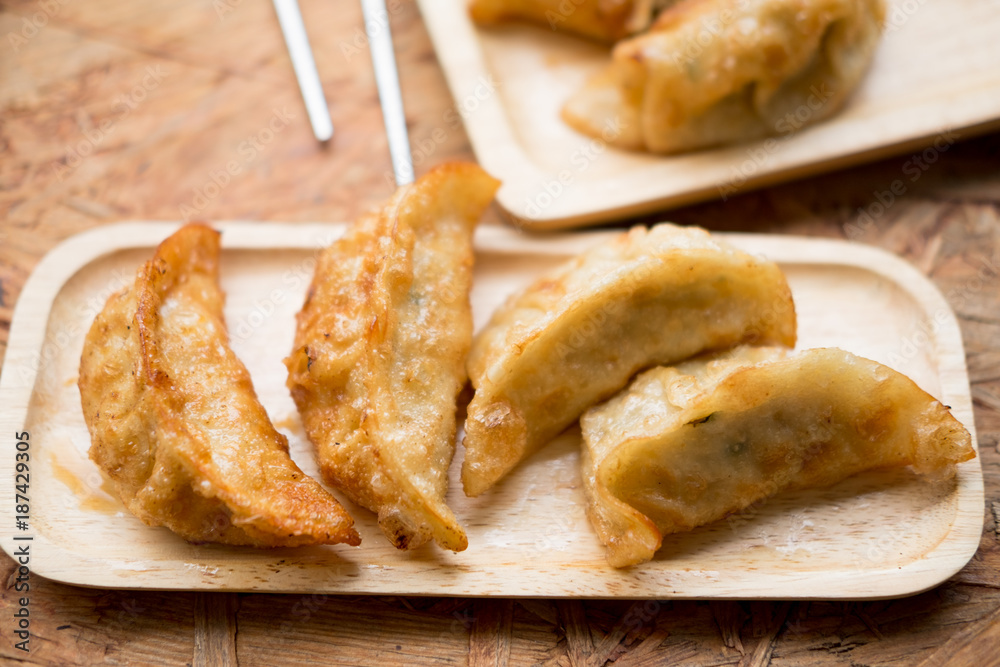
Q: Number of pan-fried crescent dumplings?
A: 6